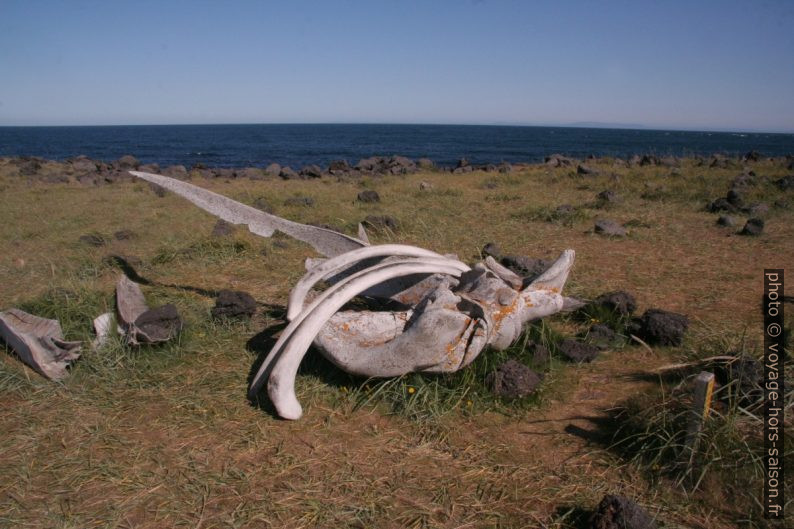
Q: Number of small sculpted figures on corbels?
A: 0